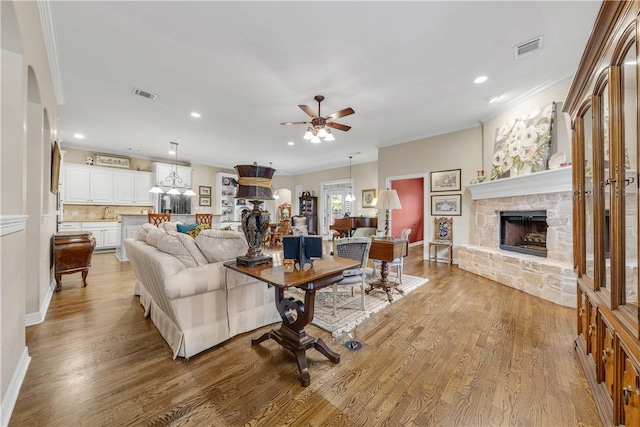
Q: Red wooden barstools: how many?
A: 2